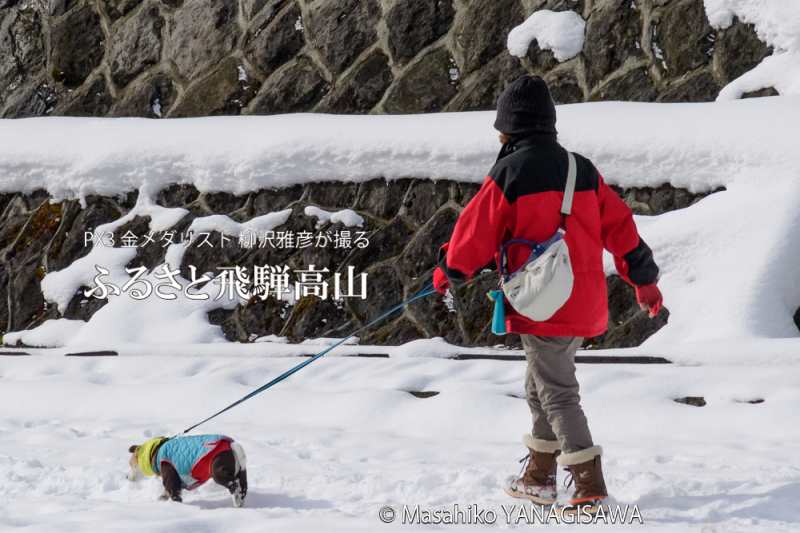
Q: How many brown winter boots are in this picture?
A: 2